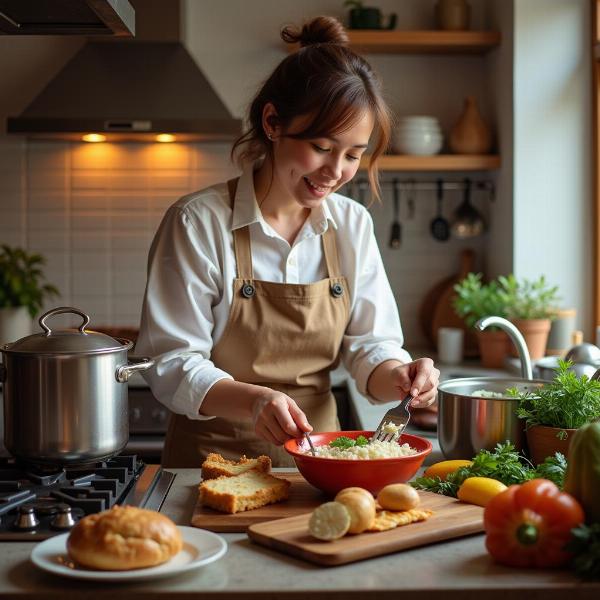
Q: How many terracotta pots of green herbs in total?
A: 3